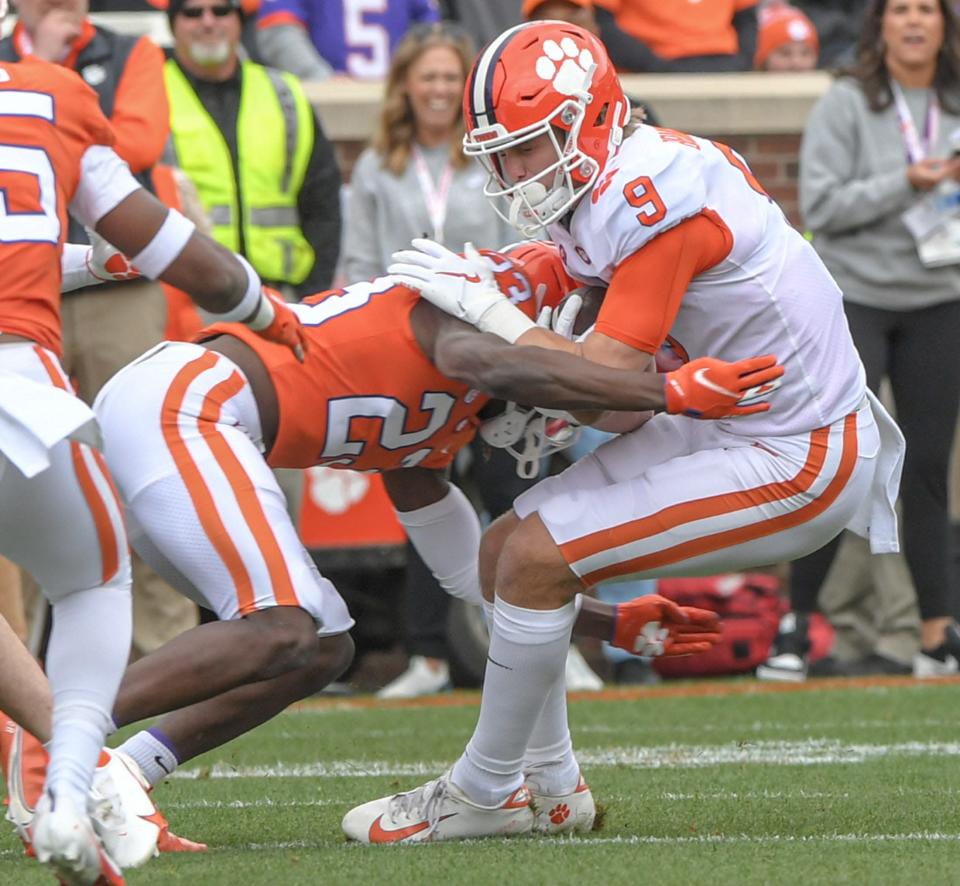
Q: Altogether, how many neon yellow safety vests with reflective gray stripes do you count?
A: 1